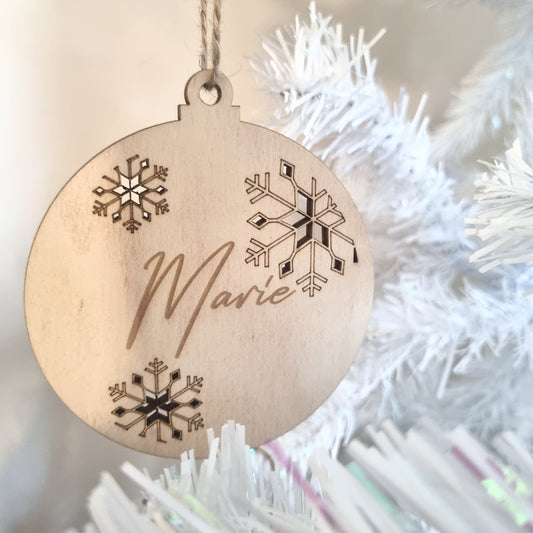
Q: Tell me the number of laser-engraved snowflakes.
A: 3